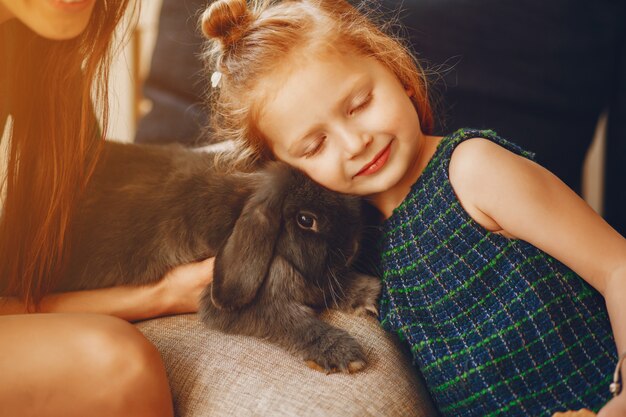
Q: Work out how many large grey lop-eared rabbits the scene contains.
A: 1